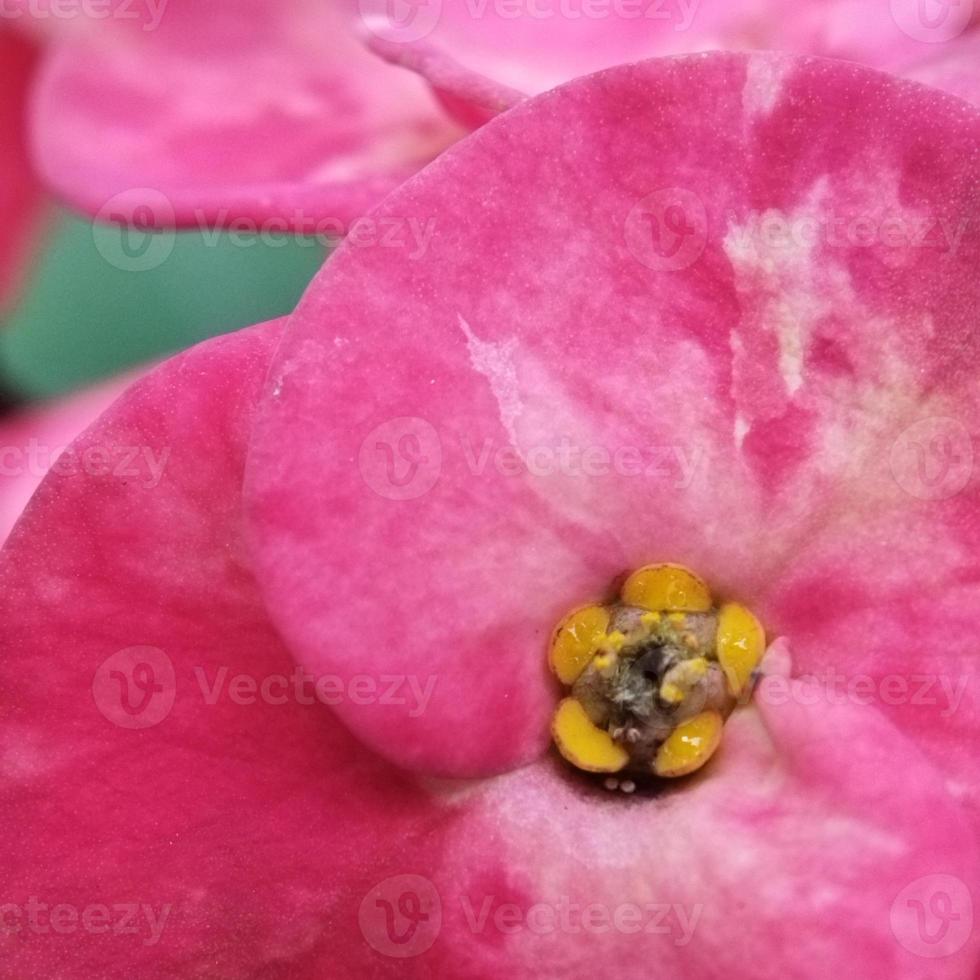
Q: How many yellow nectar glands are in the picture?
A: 5